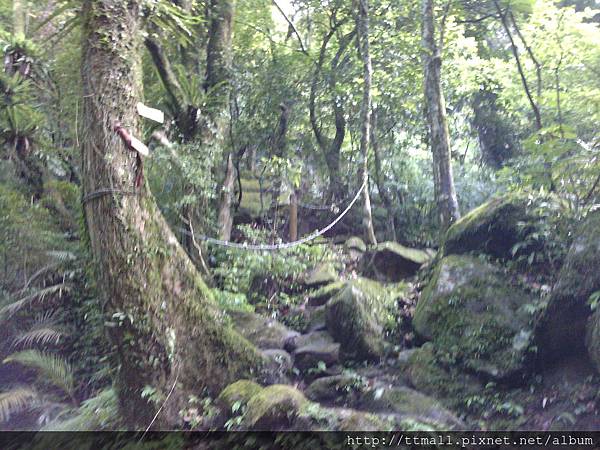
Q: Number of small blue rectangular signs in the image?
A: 0